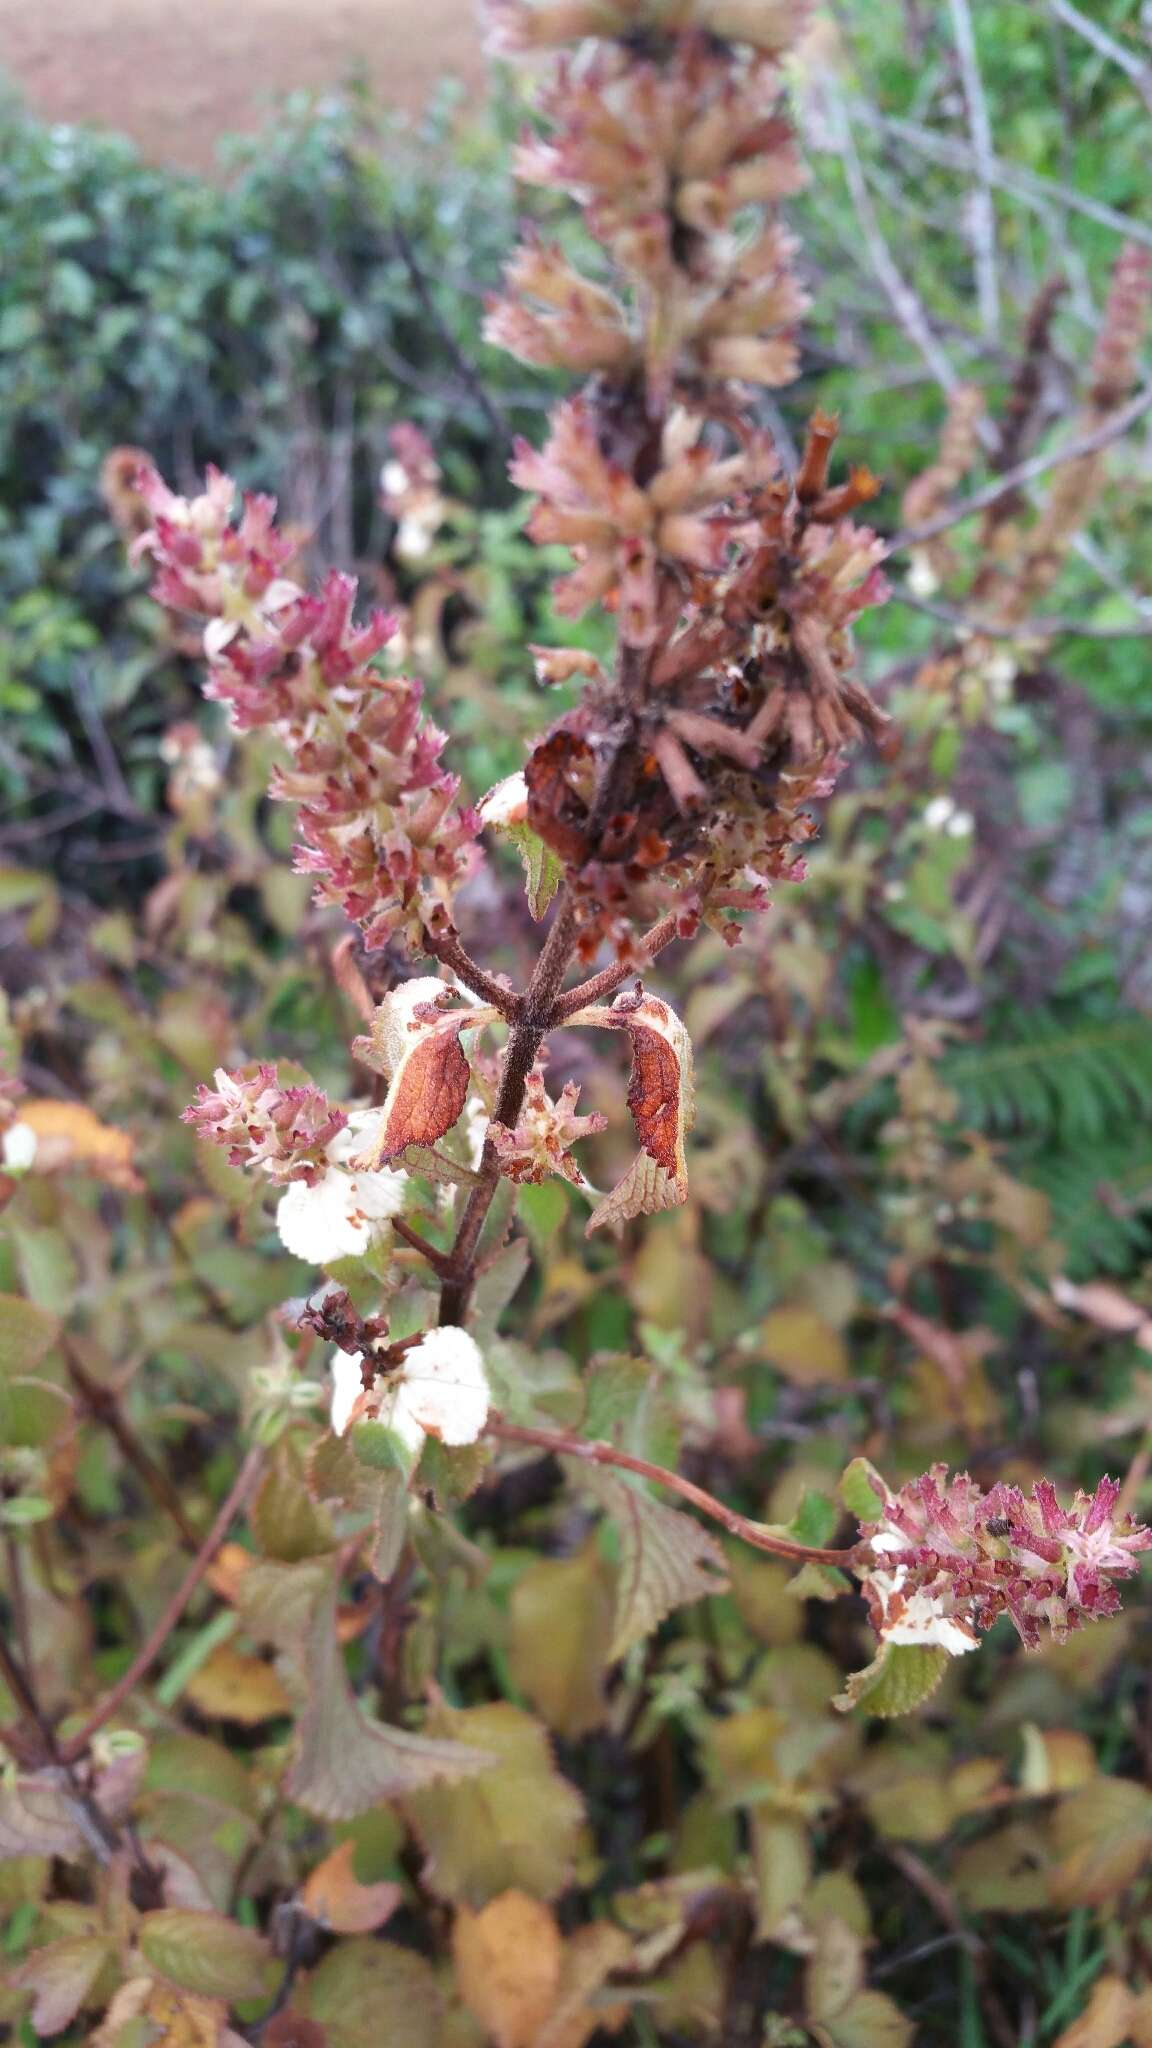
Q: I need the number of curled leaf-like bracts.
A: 2